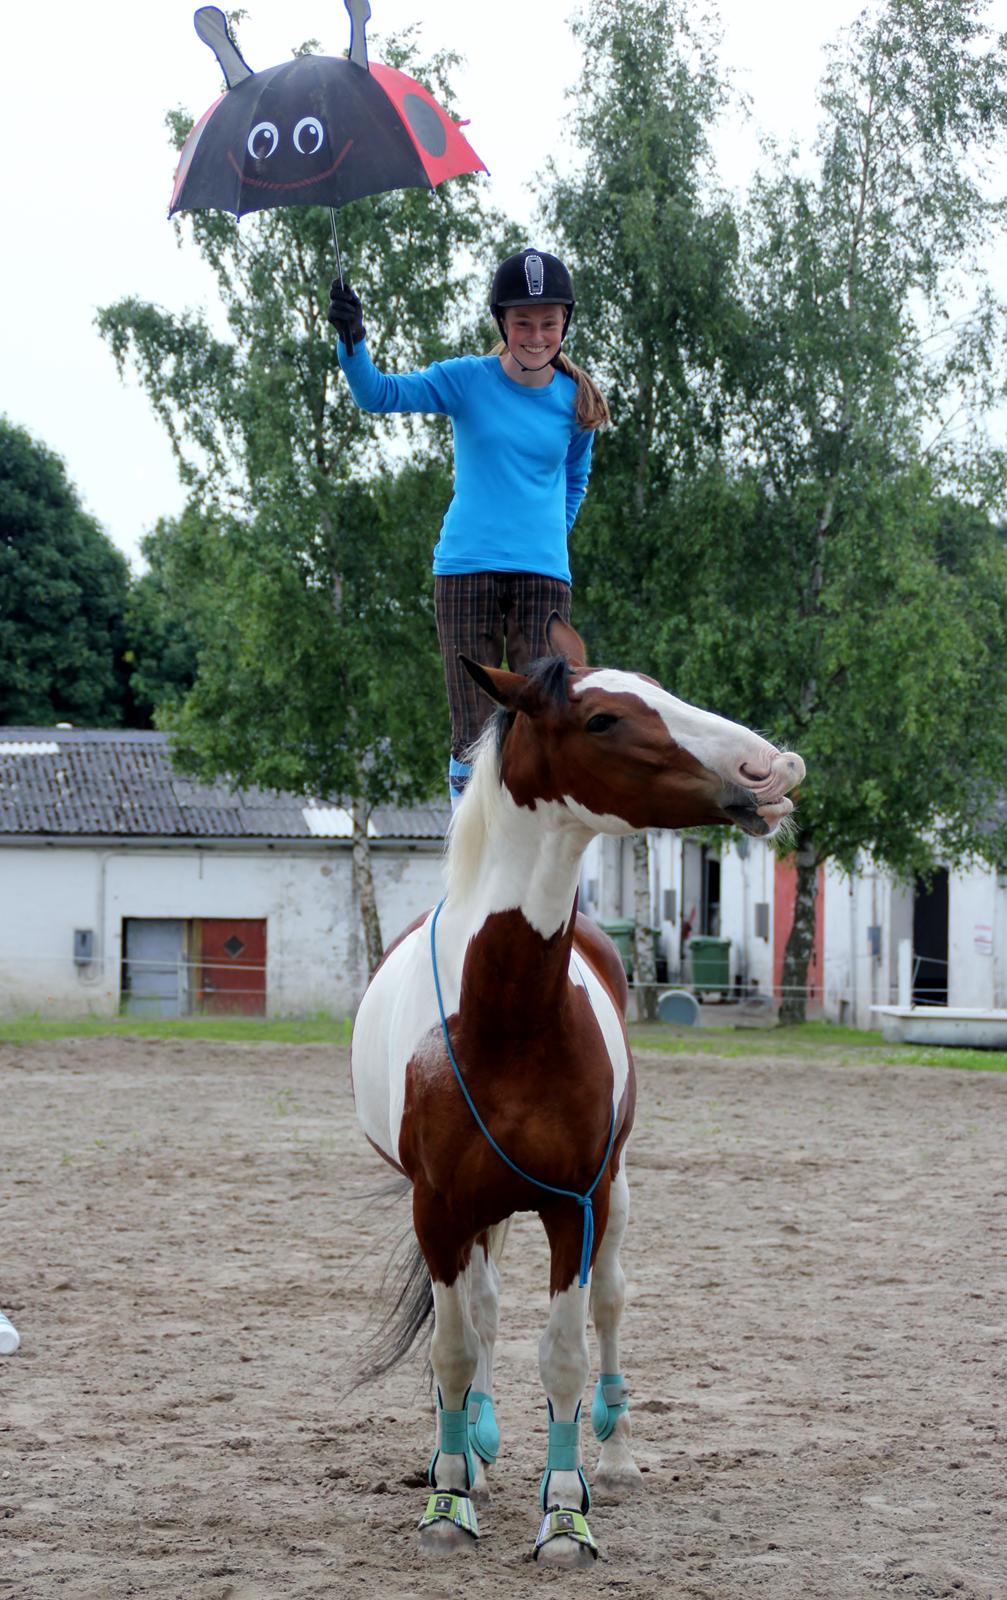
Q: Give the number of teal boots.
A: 4